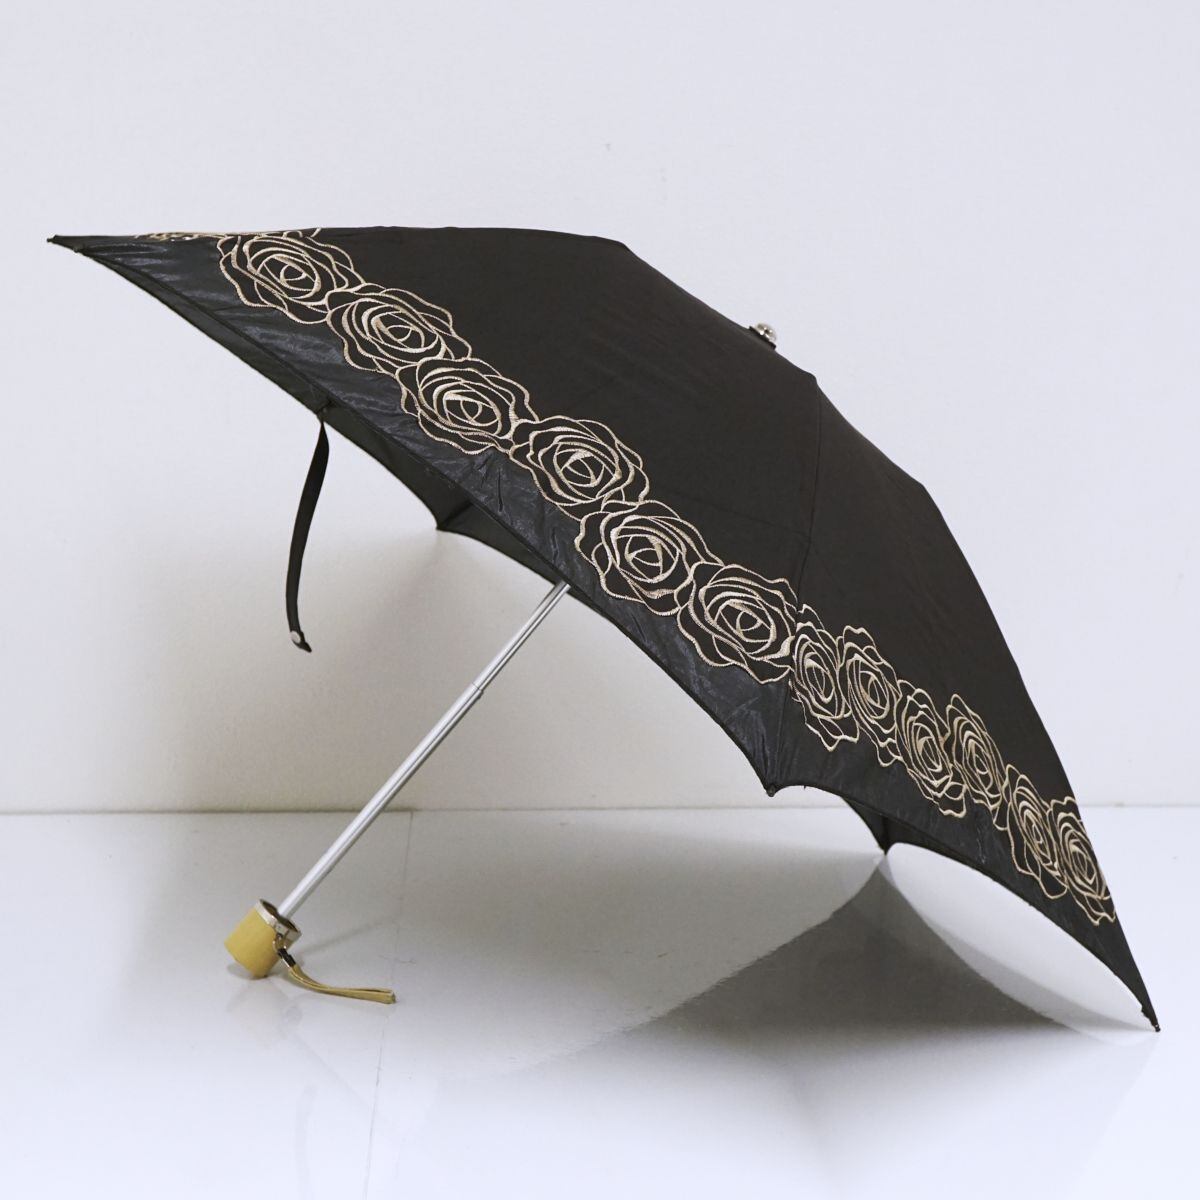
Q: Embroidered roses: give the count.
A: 12